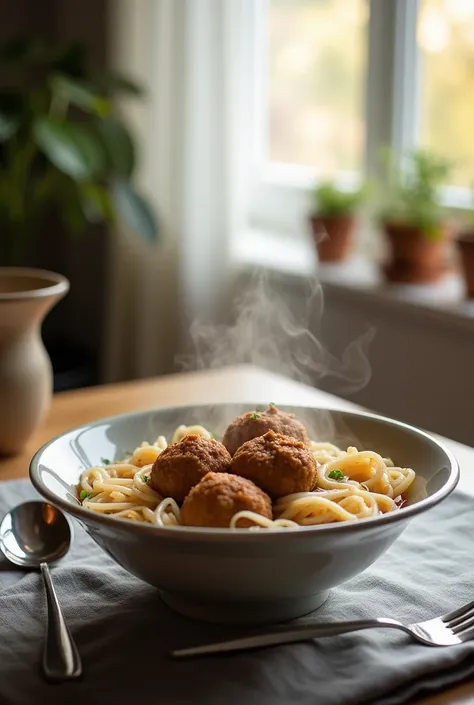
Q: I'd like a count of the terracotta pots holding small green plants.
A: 3